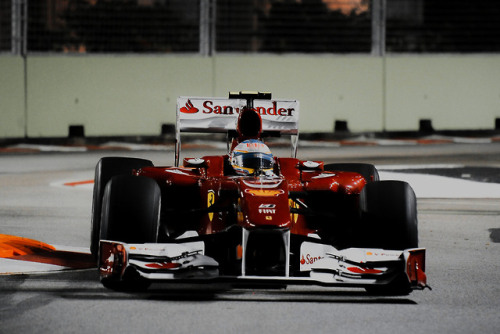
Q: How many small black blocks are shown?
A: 5